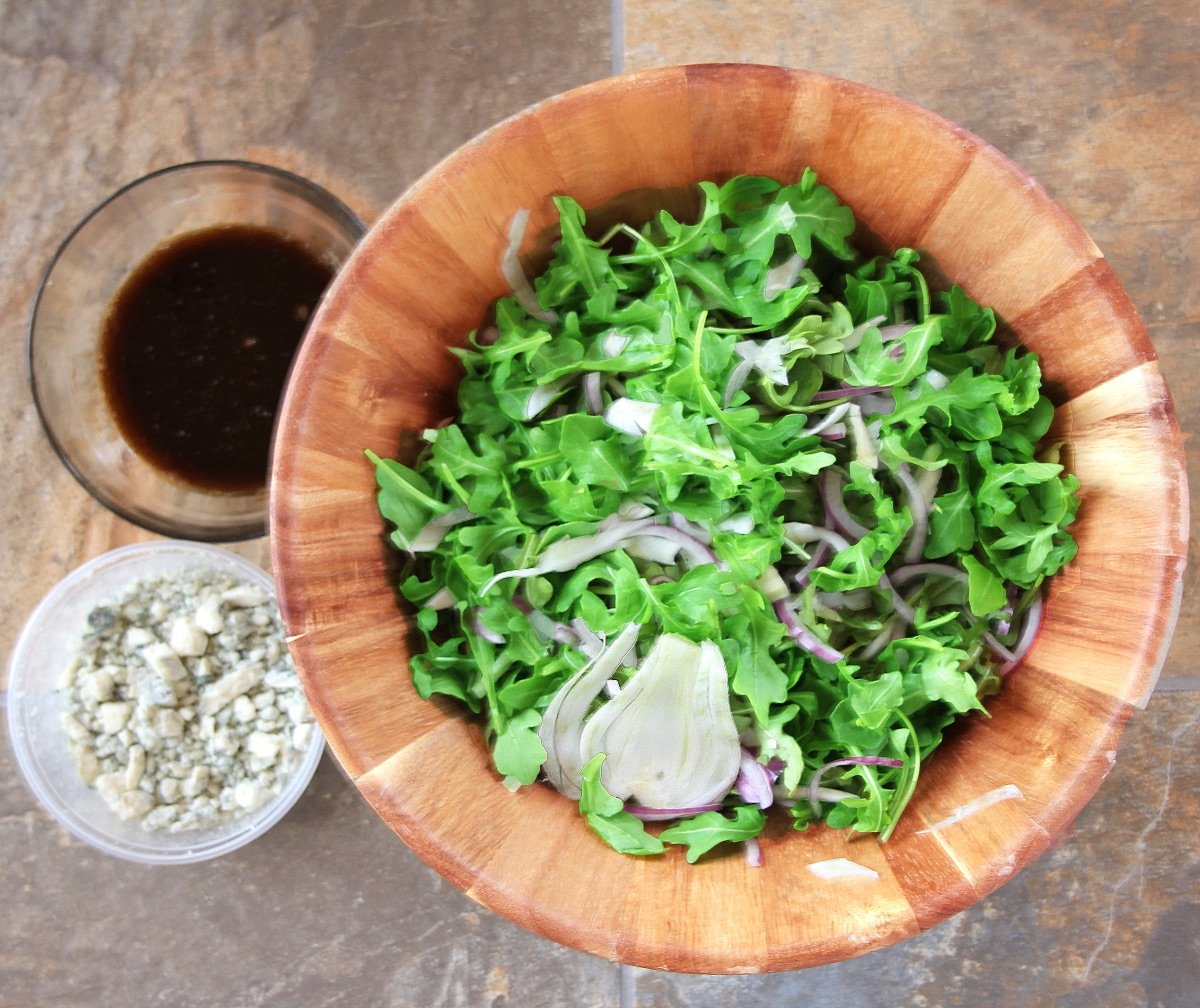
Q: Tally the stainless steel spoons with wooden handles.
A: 0